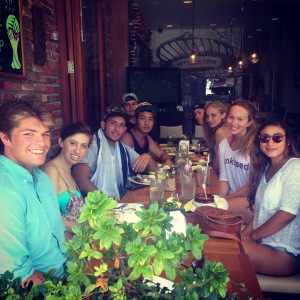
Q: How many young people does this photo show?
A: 9